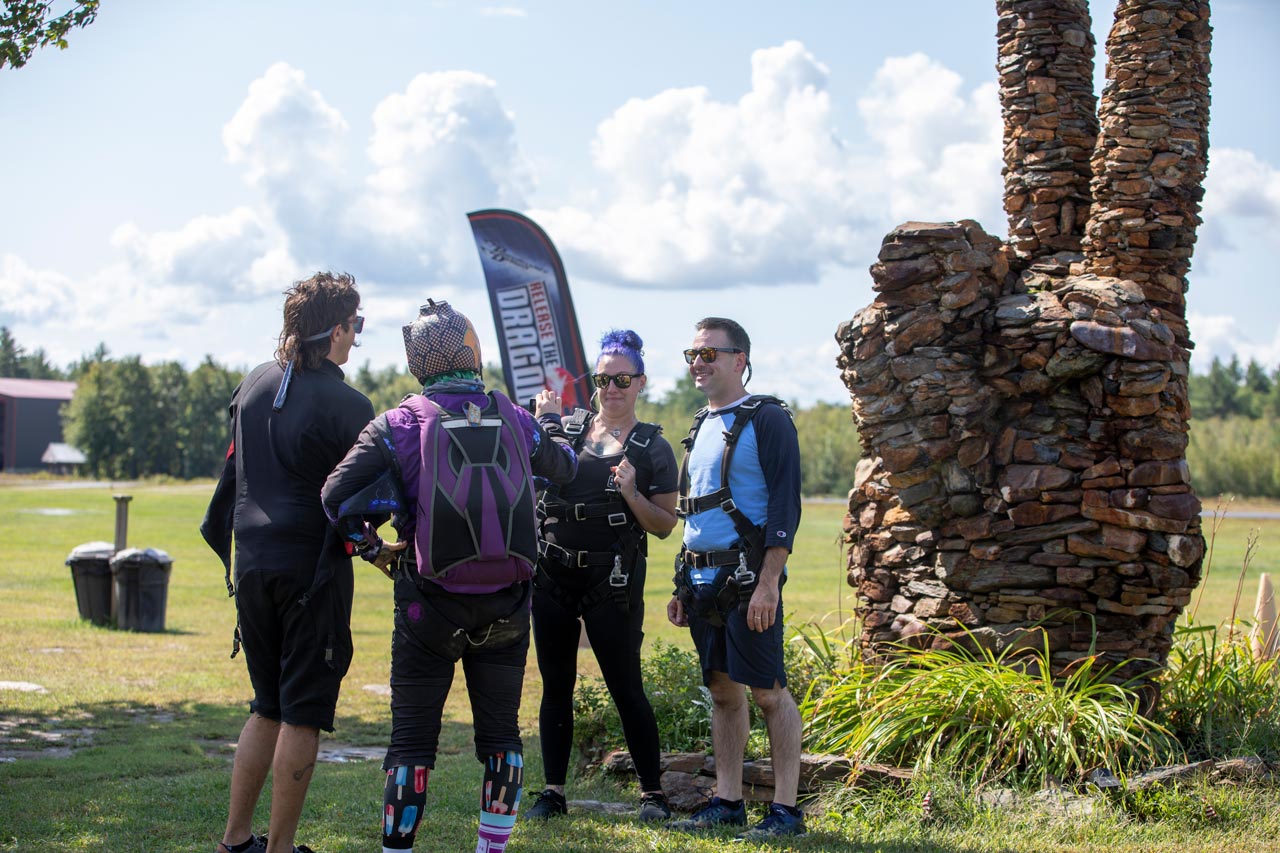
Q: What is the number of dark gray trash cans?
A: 2